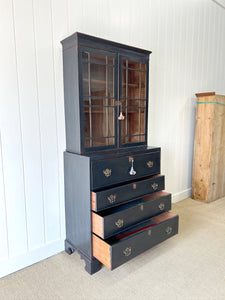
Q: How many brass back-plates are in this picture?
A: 8